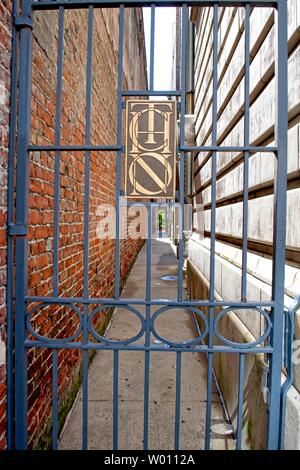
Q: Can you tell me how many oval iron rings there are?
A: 4